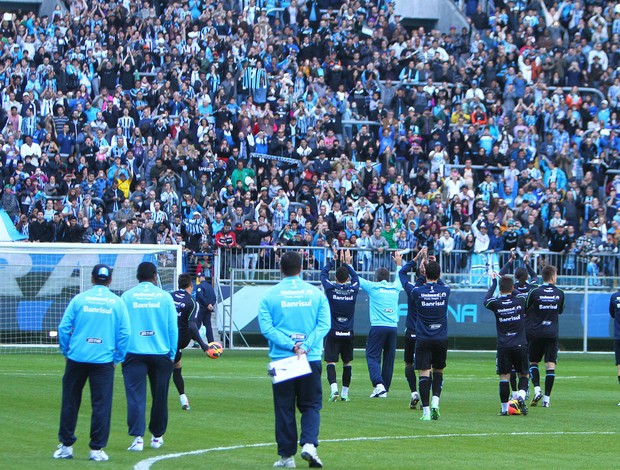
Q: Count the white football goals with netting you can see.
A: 1